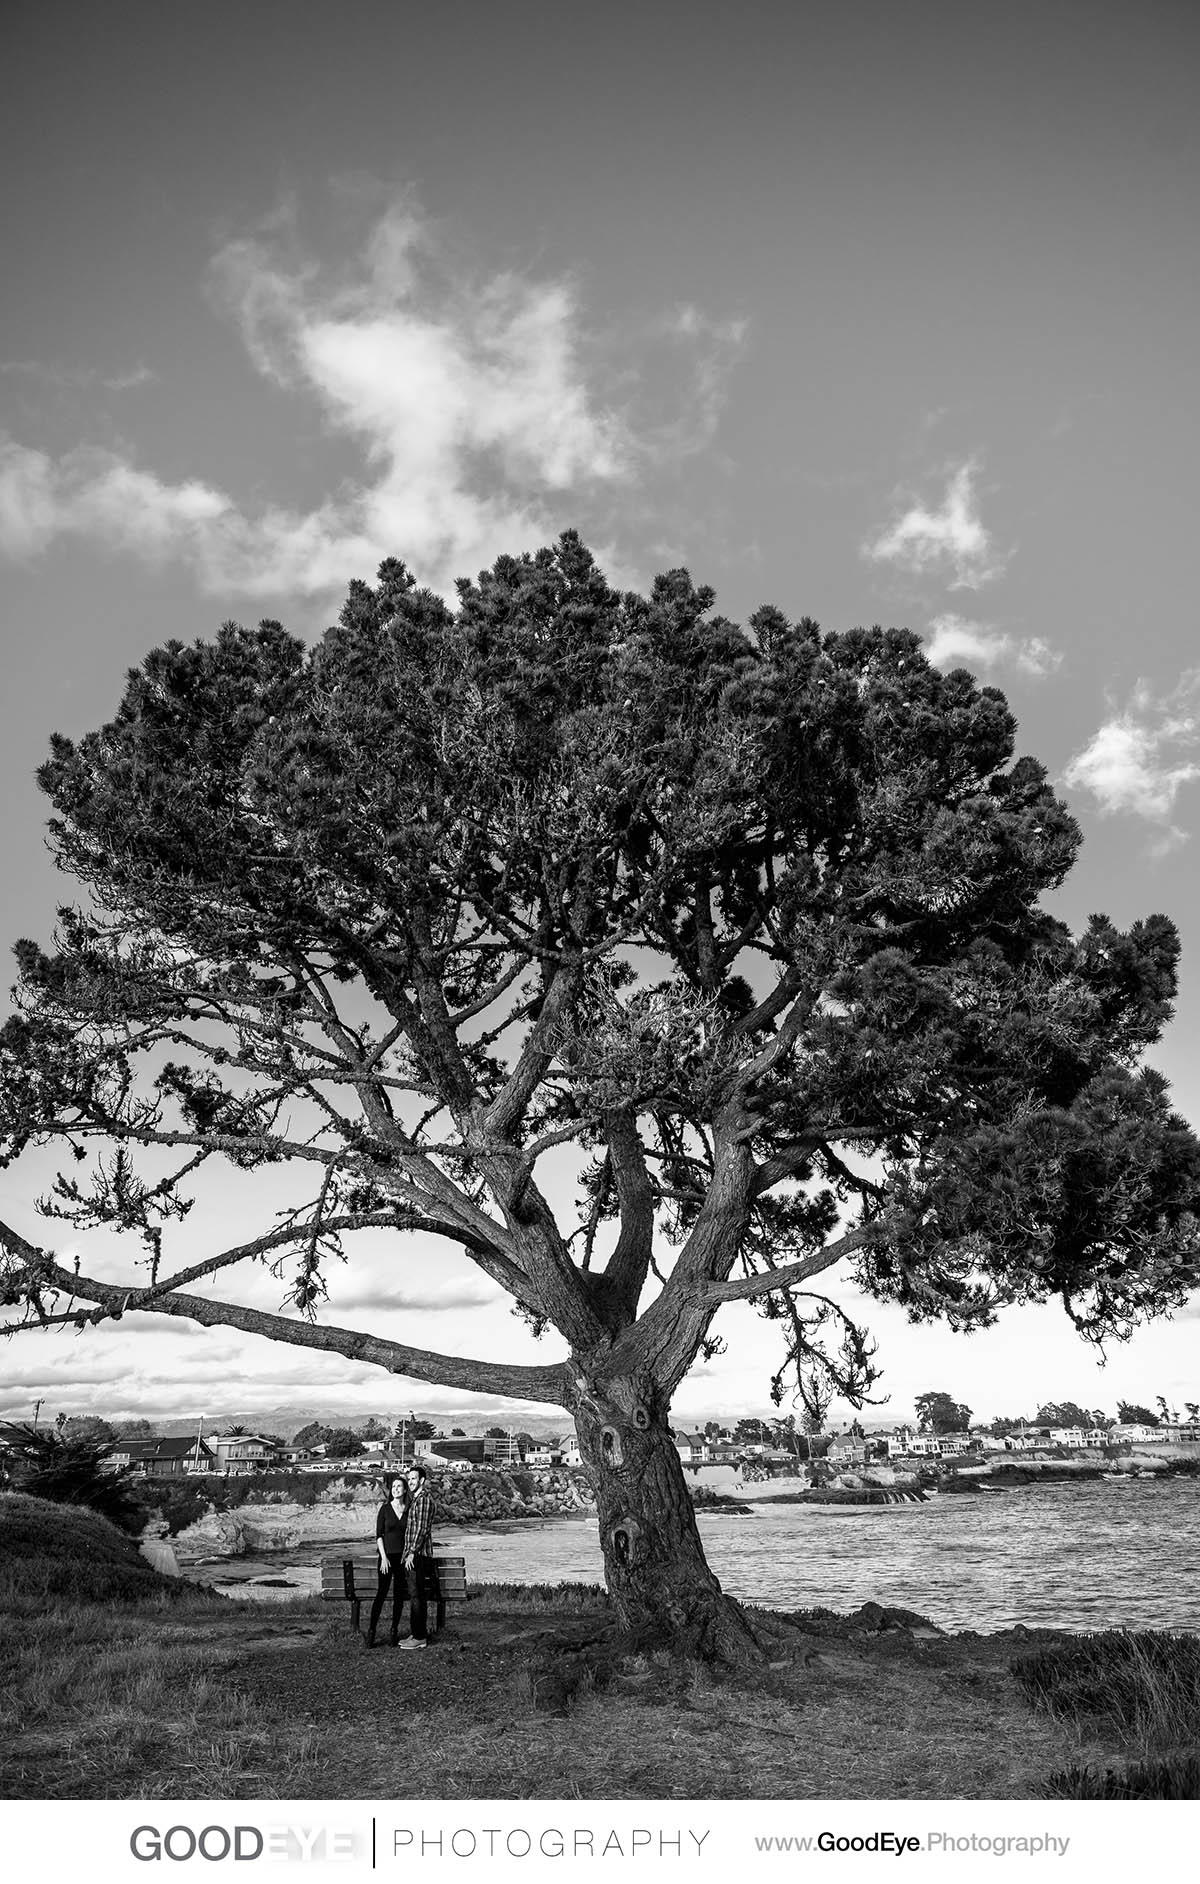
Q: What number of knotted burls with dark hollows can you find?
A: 3